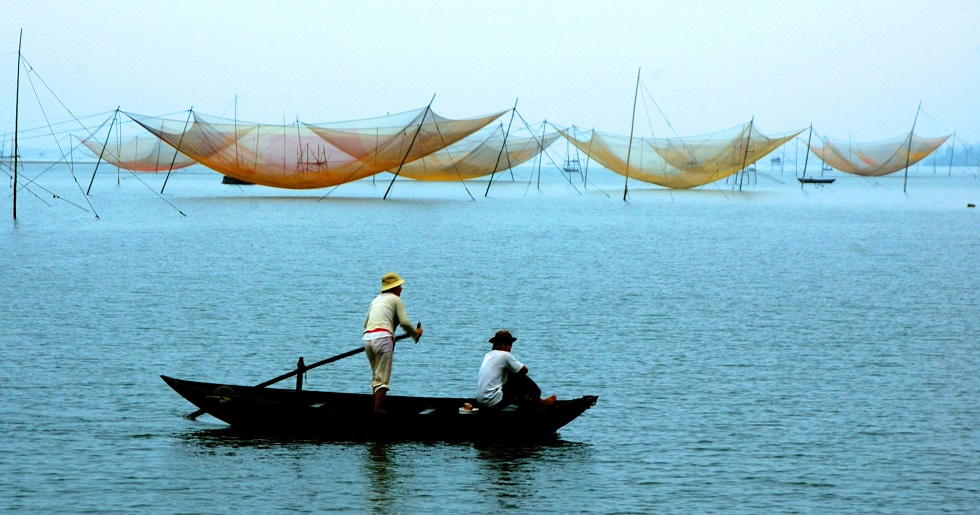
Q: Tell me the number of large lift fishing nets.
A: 5